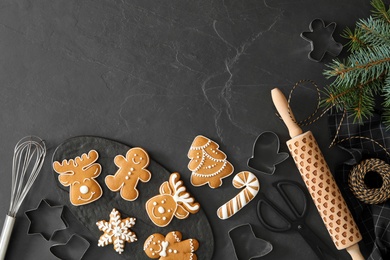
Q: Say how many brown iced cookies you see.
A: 7